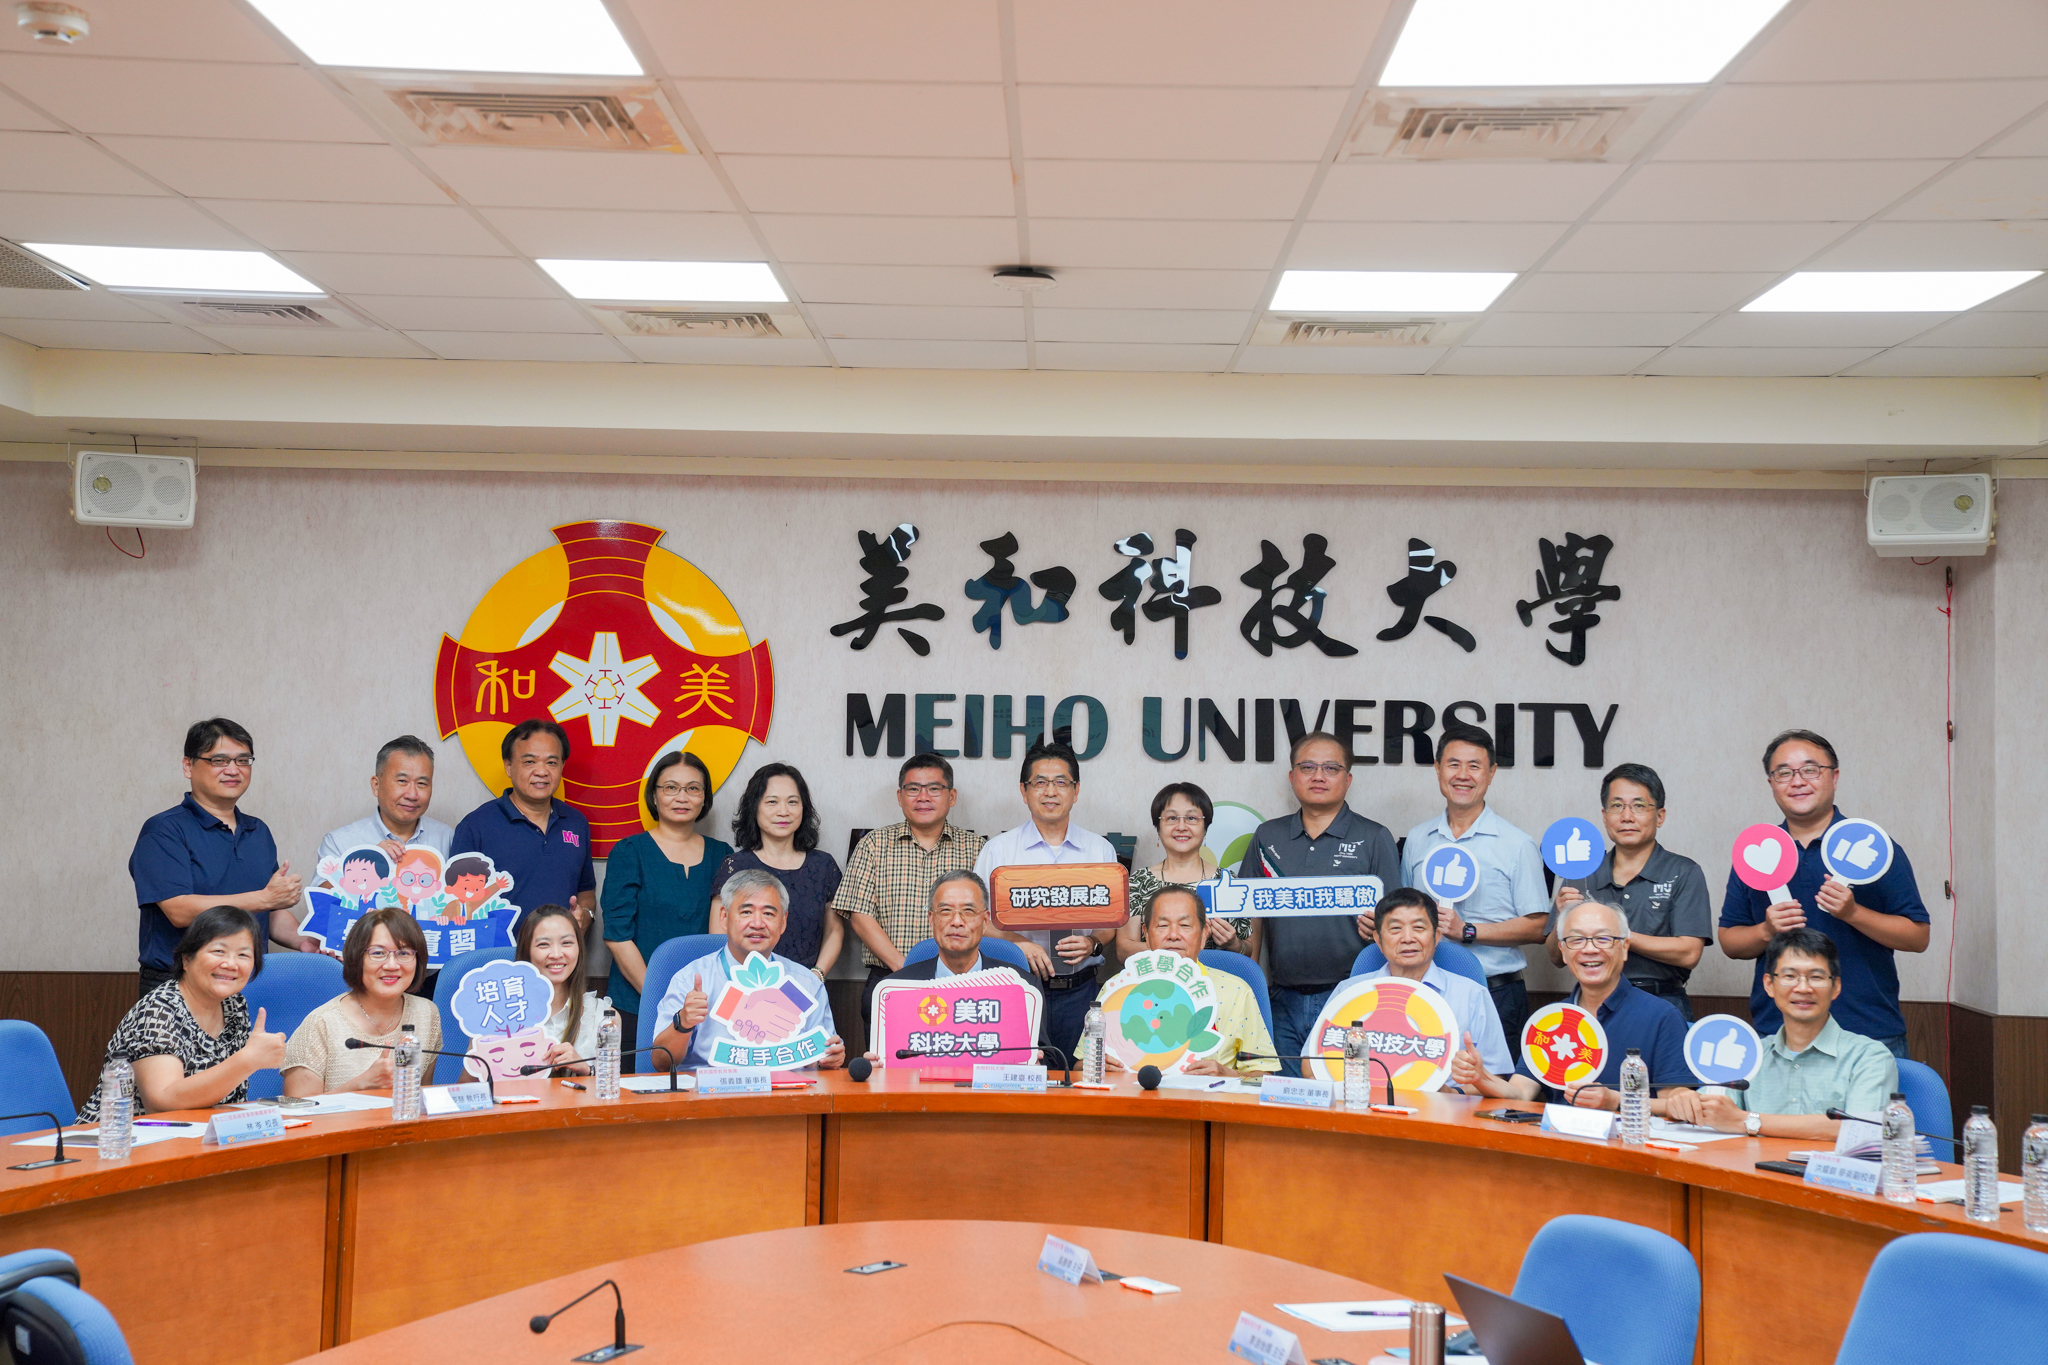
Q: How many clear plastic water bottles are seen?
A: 9